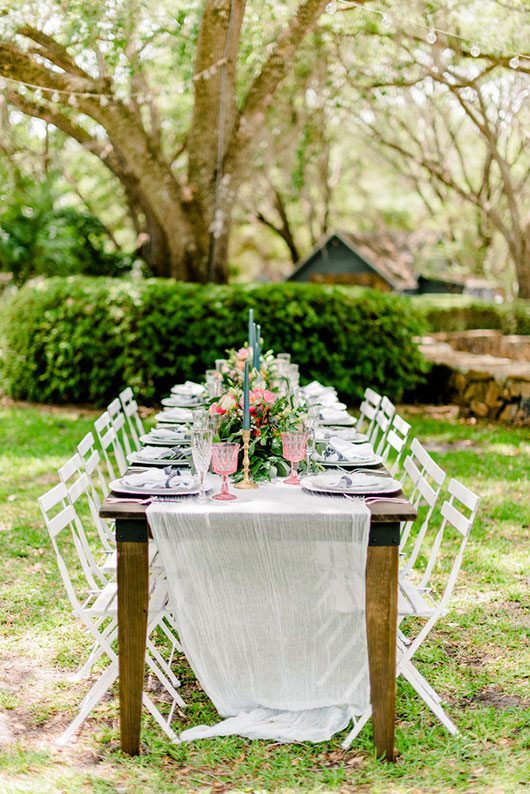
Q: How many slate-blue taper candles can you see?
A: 4